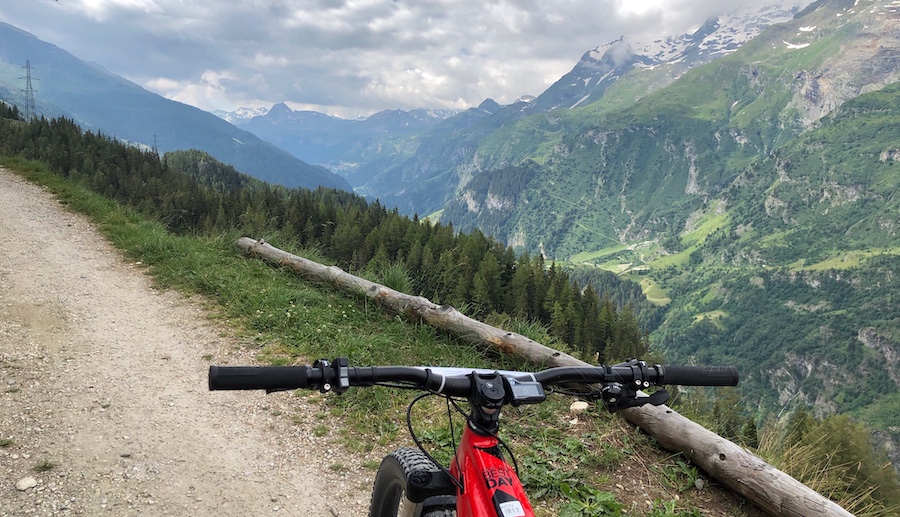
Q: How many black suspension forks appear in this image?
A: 1